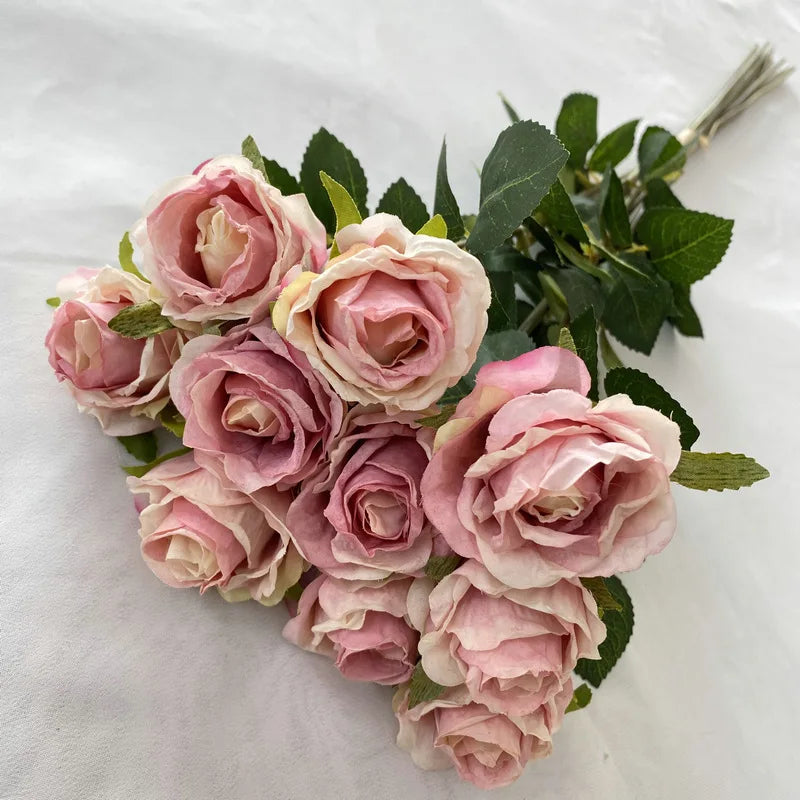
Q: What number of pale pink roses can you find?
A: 10